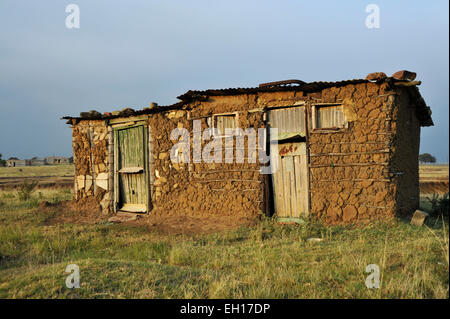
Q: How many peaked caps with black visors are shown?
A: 0